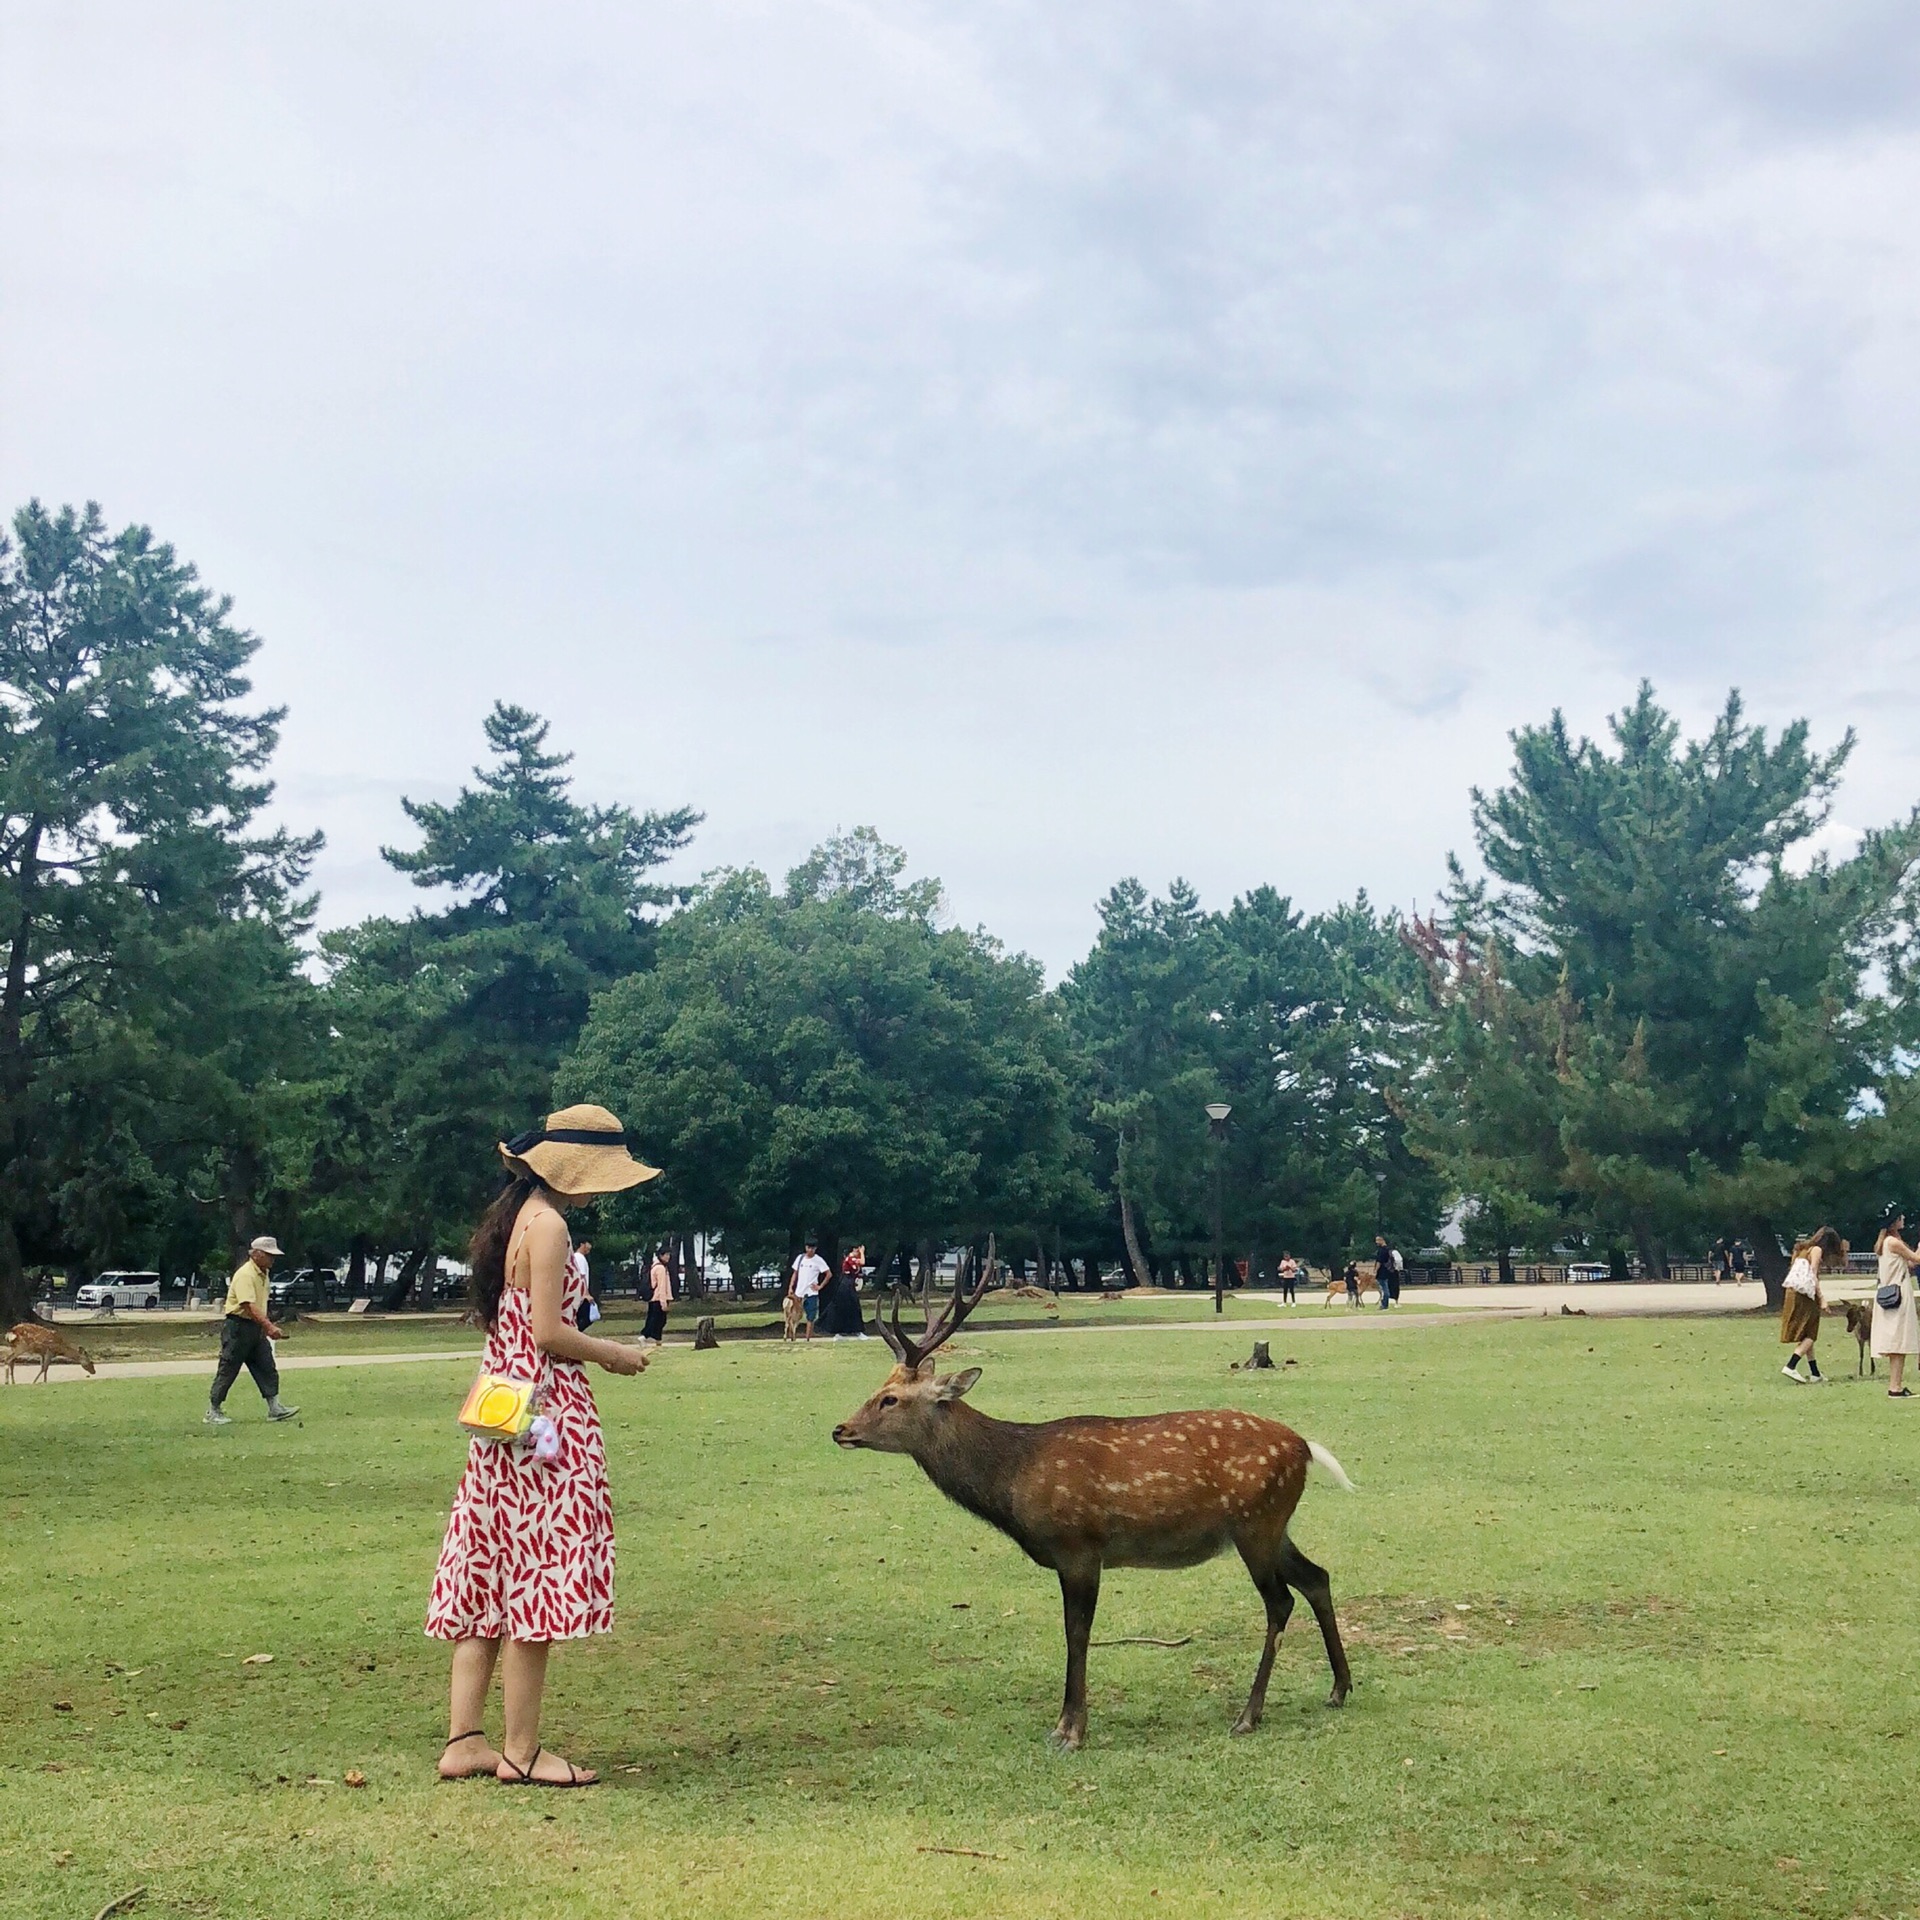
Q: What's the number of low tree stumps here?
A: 2